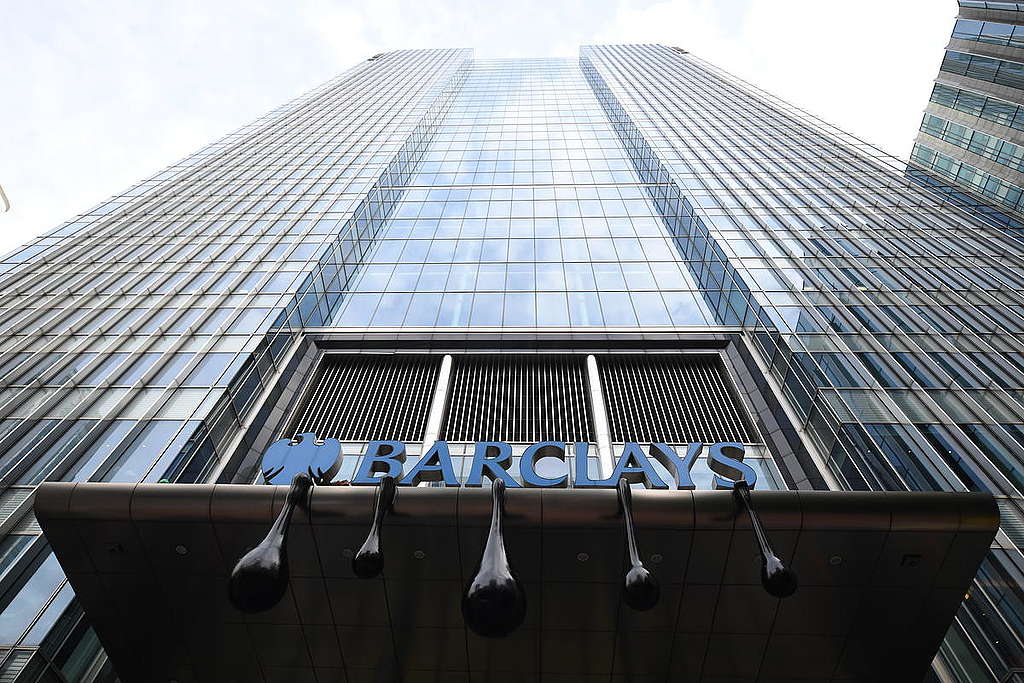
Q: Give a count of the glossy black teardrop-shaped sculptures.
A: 5